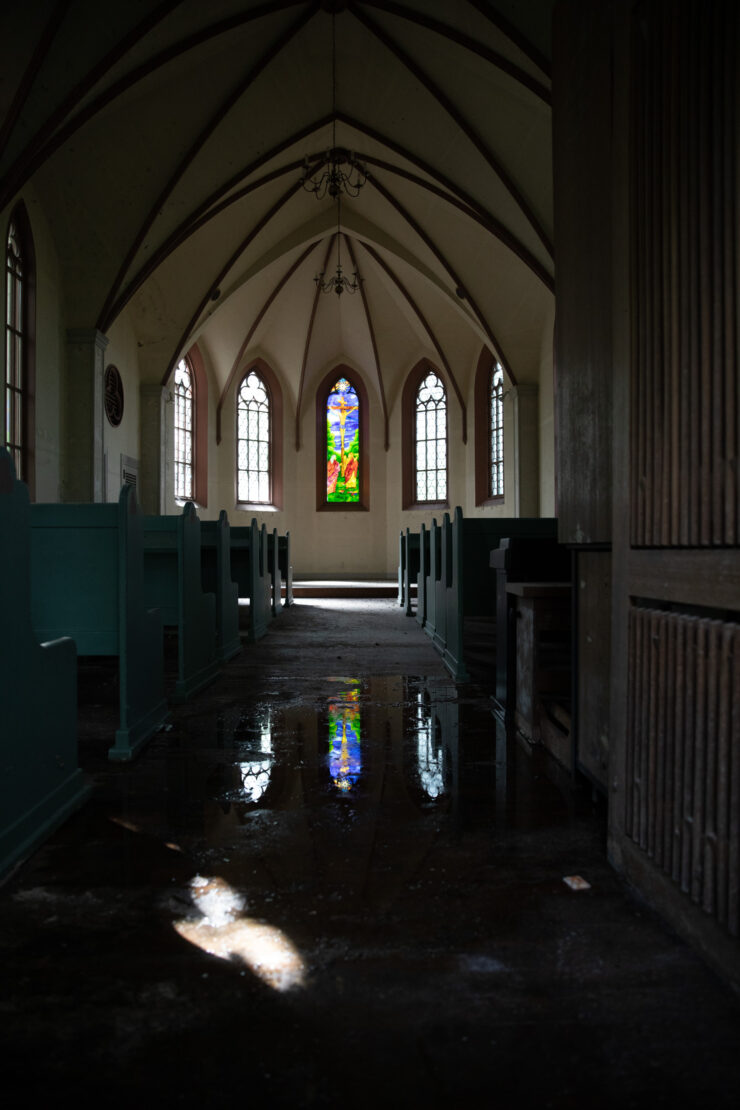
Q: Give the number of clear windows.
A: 5